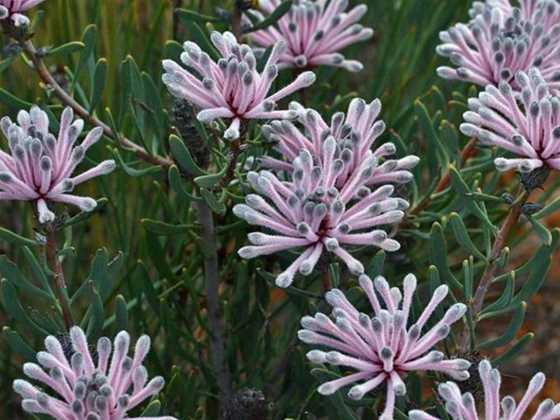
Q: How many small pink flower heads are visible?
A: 11